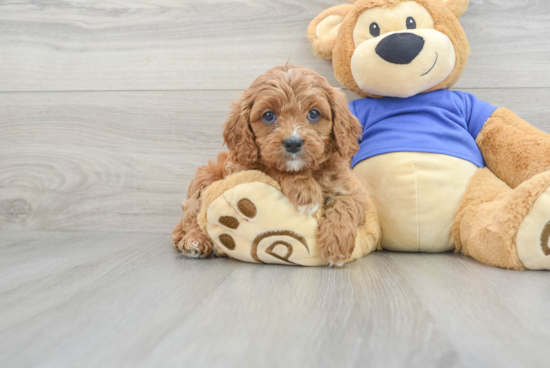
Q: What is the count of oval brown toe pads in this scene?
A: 3